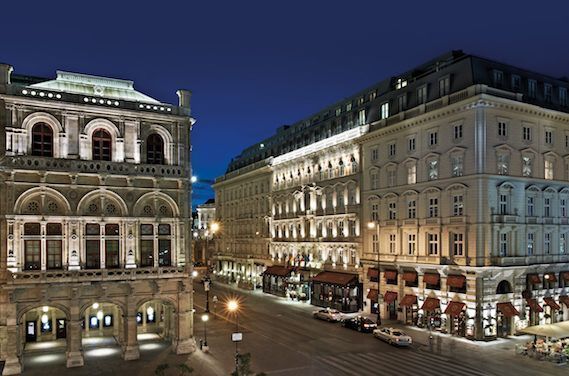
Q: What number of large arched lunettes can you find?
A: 3